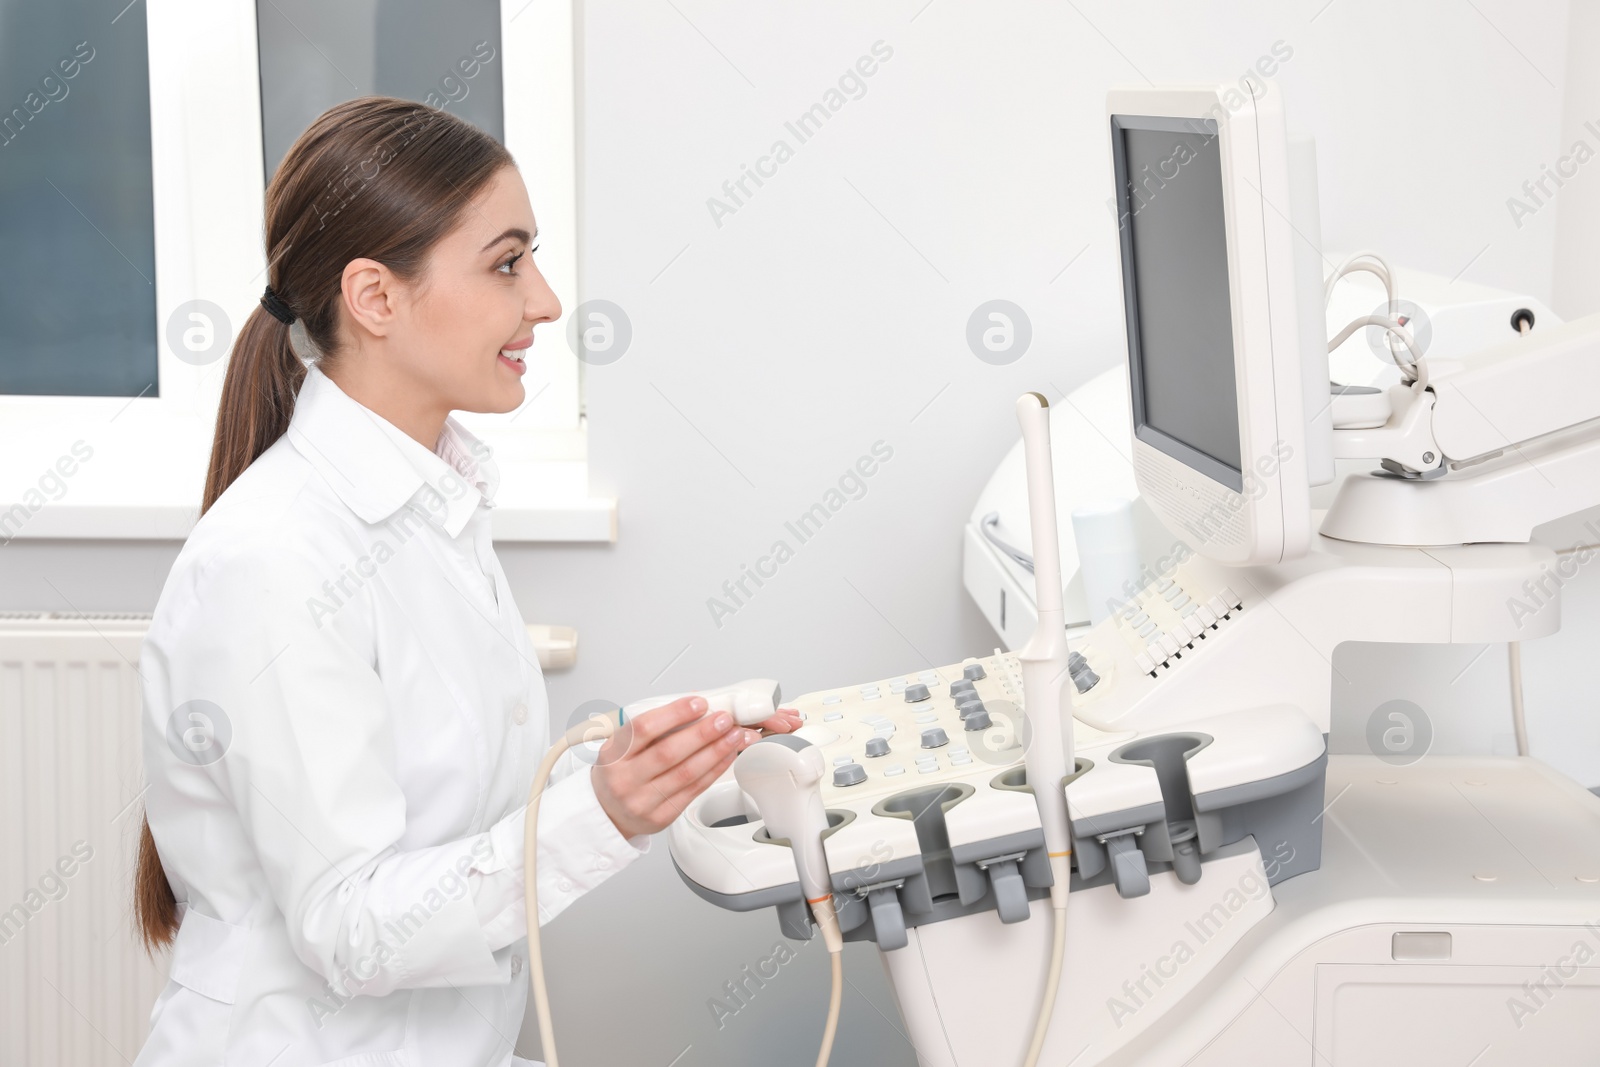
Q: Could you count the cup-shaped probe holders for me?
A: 4